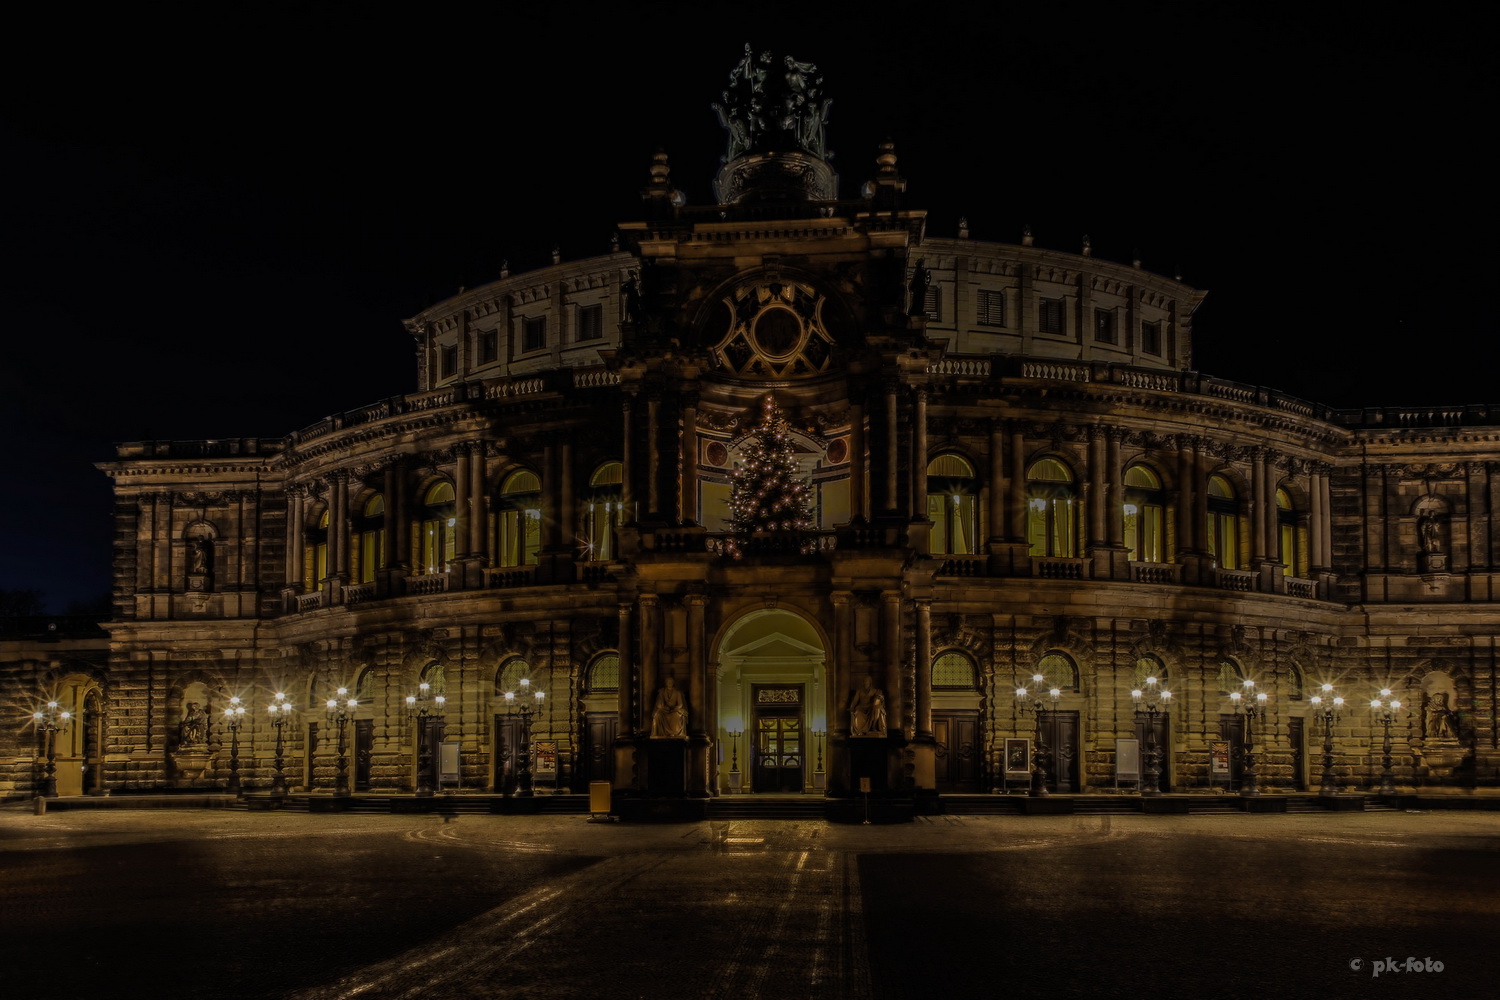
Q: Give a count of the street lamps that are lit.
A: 11